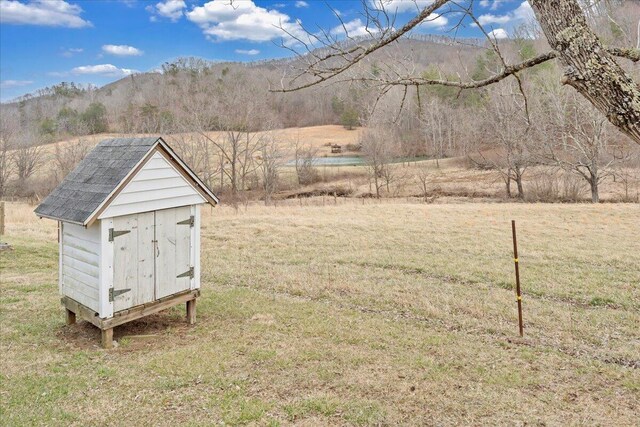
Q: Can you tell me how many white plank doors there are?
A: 2